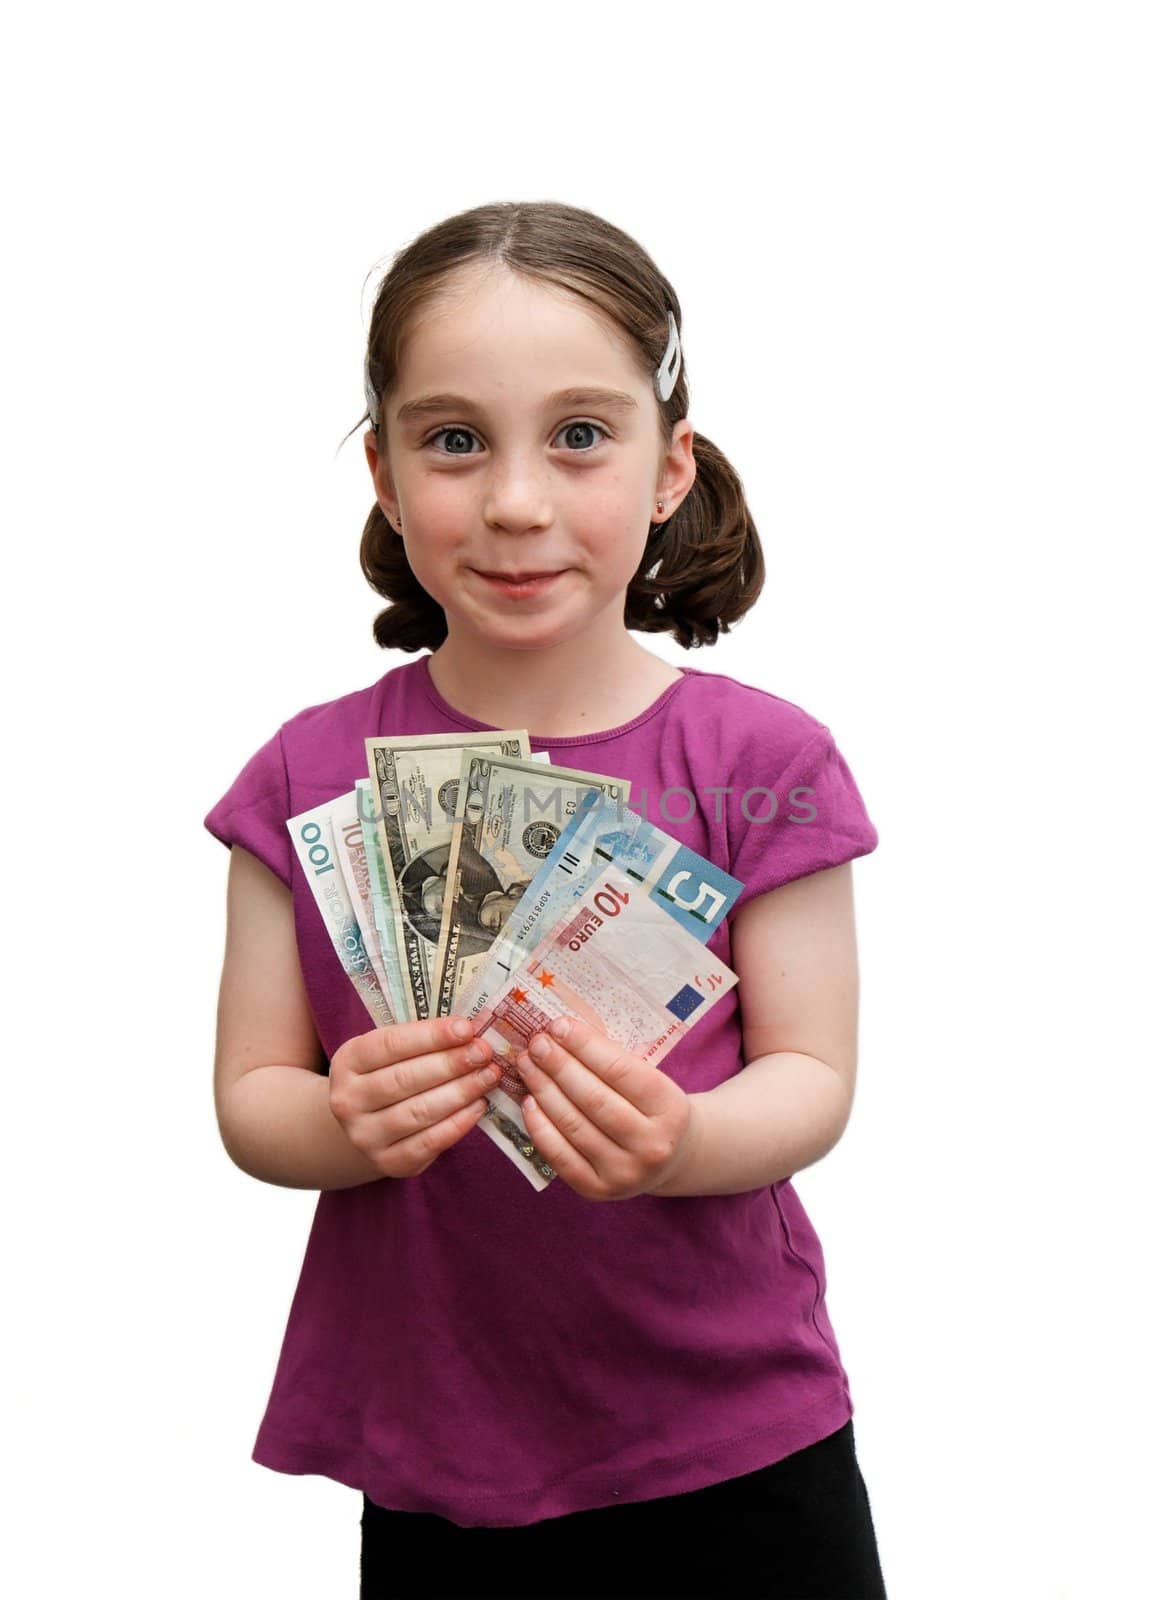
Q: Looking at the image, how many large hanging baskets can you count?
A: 0